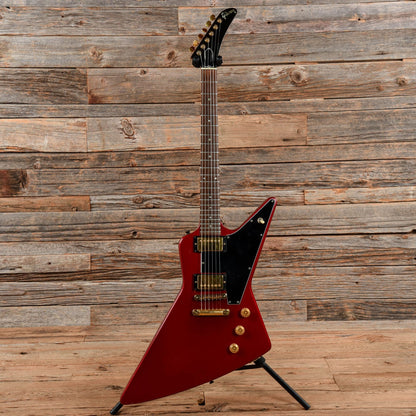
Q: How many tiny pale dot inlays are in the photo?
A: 10